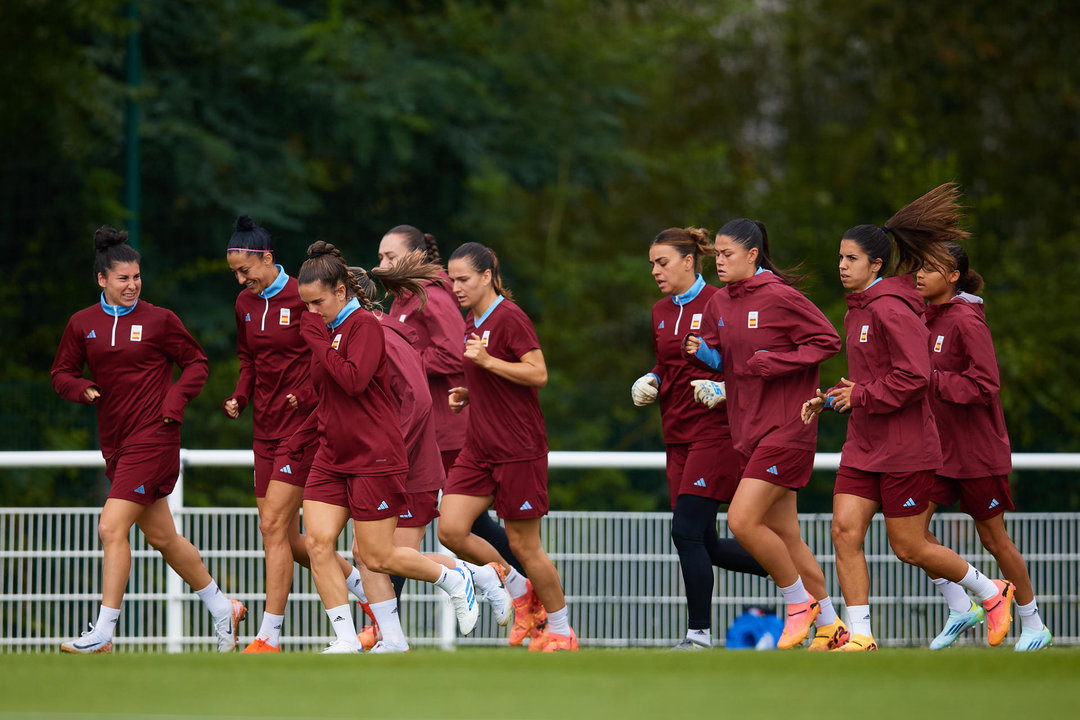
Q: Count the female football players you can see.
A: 10